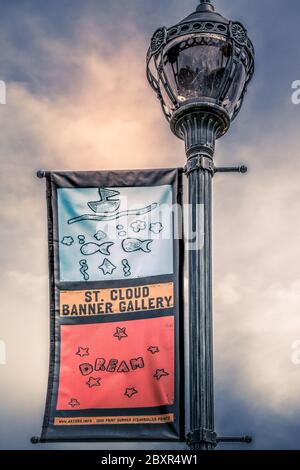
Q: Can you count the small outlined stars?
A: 7